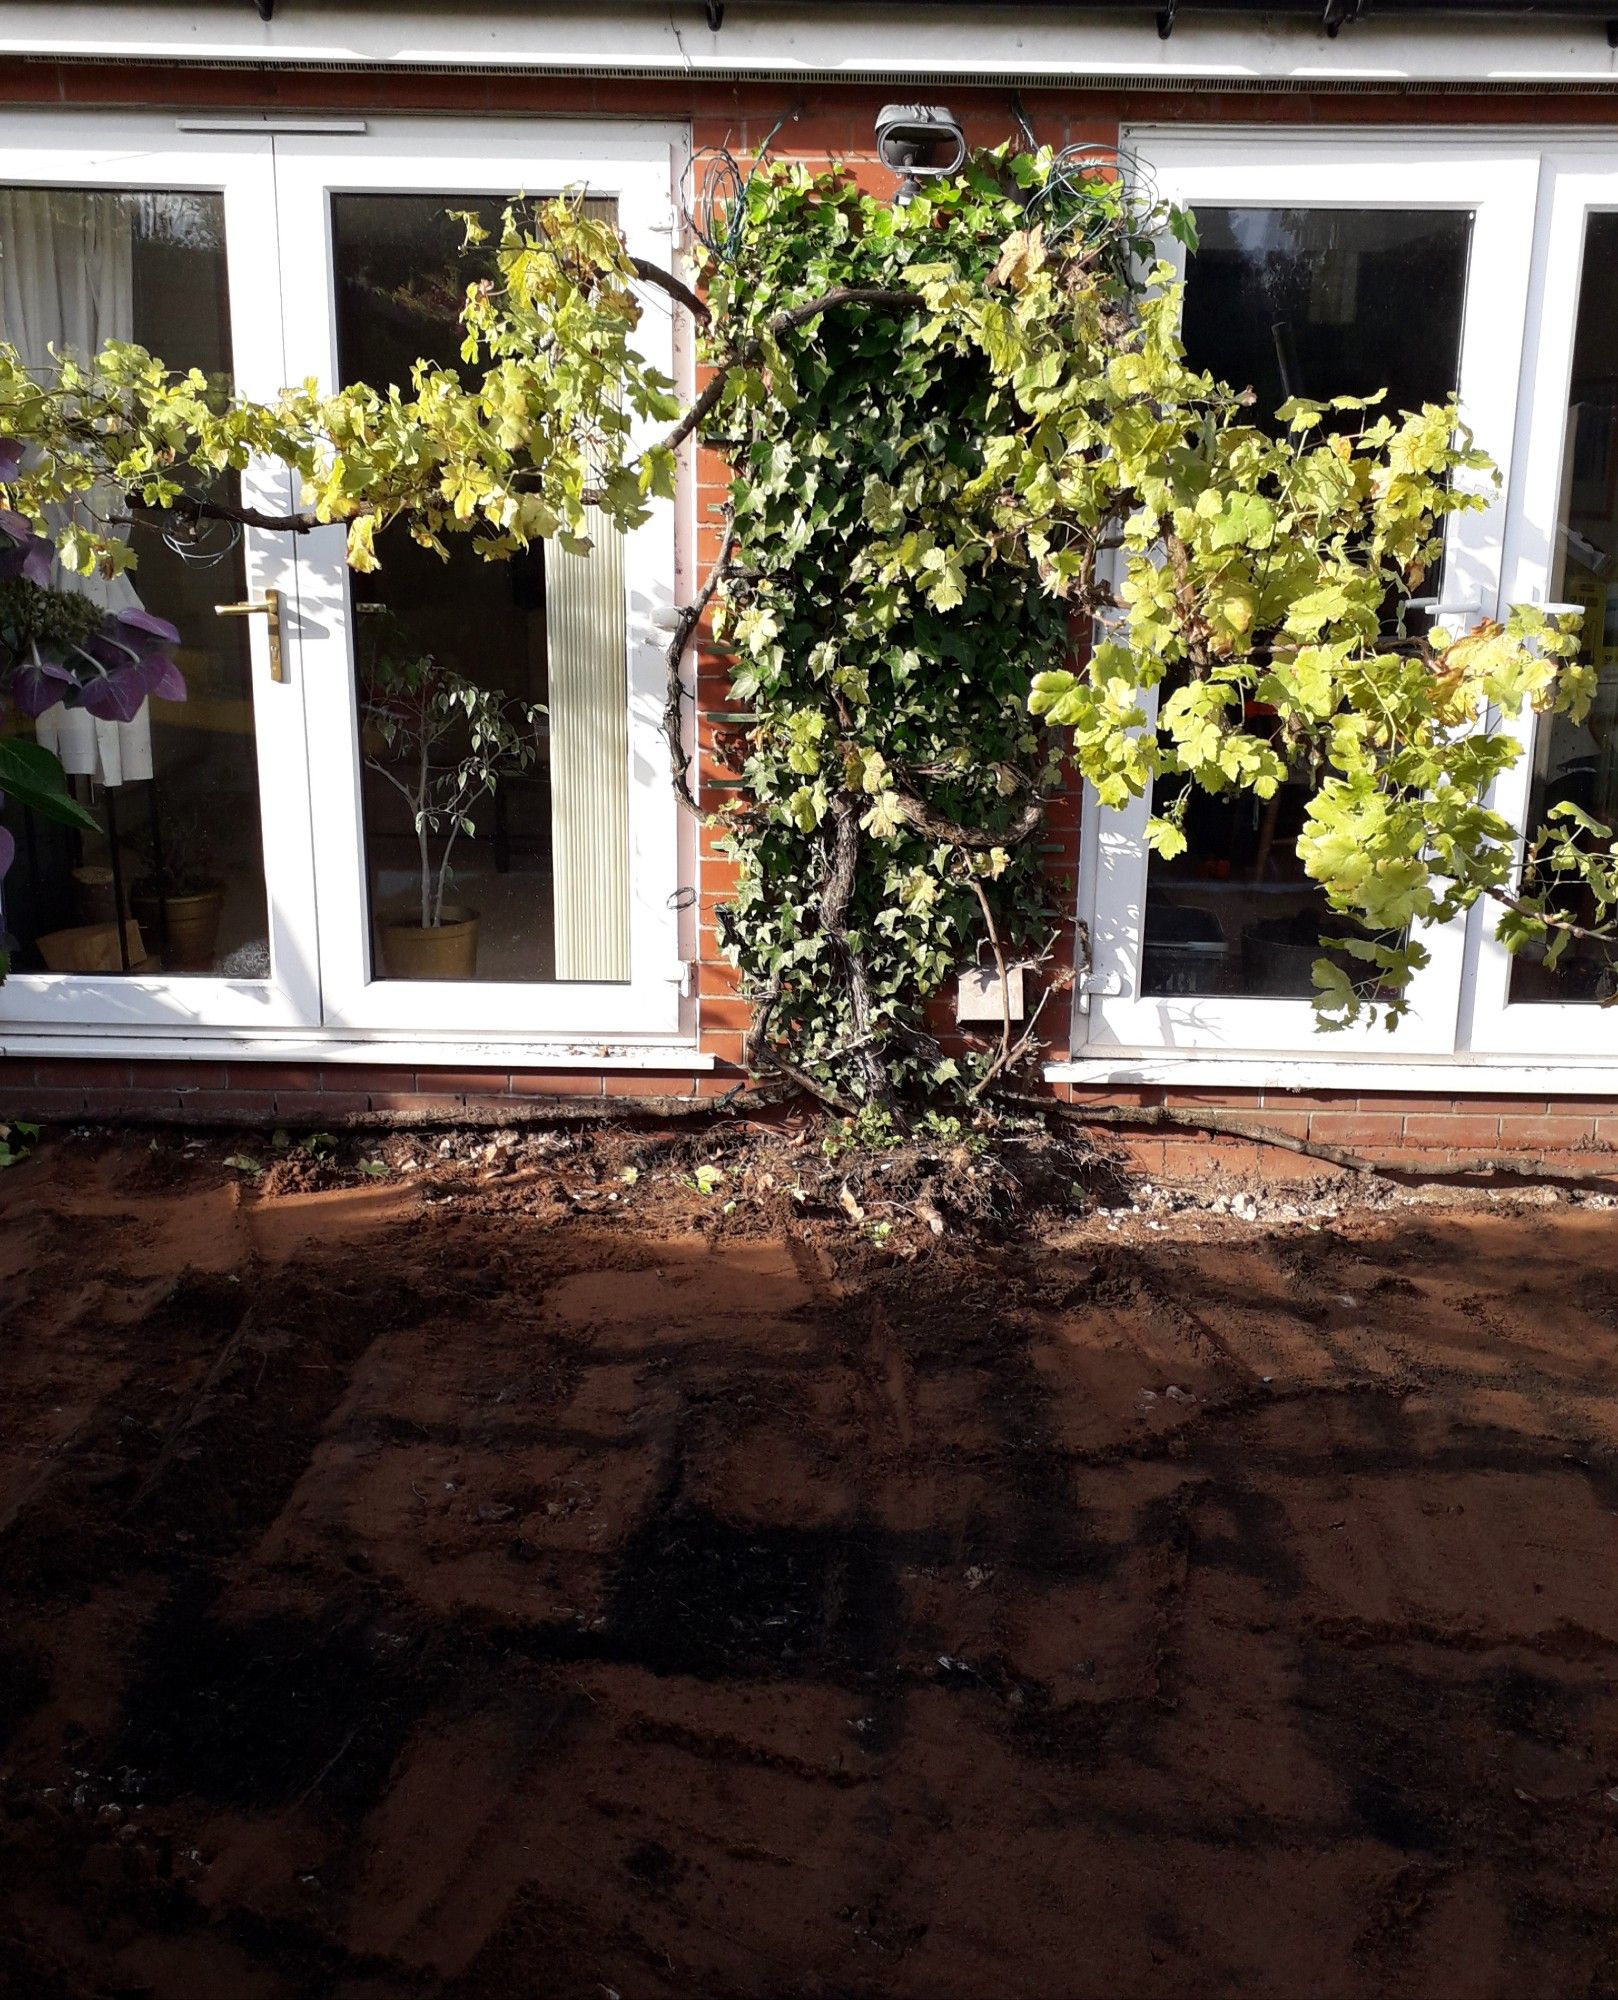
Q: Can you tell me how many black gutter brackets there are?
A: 5